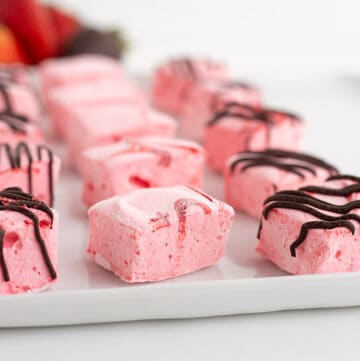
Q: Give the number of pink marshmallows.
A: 15